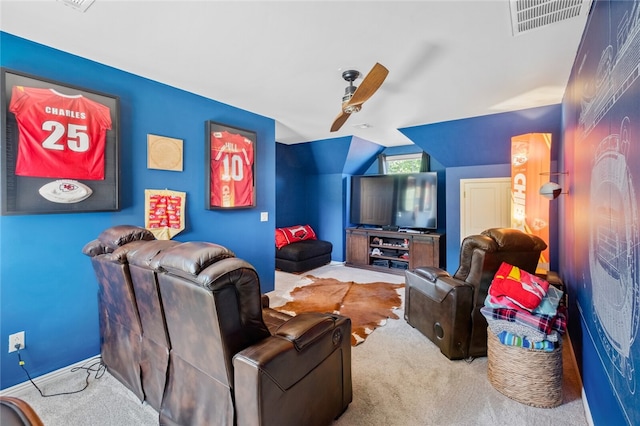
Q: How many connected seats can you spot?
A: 3